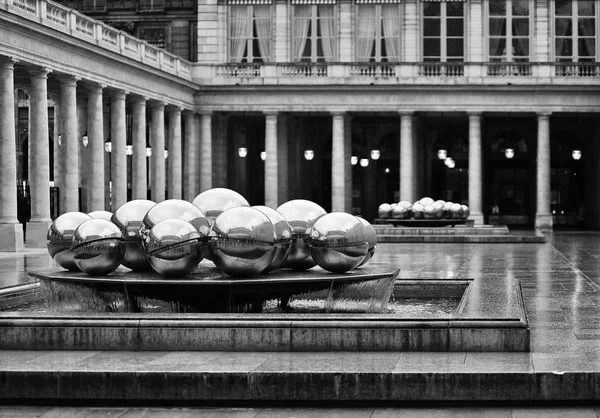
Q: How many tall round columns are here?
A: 15